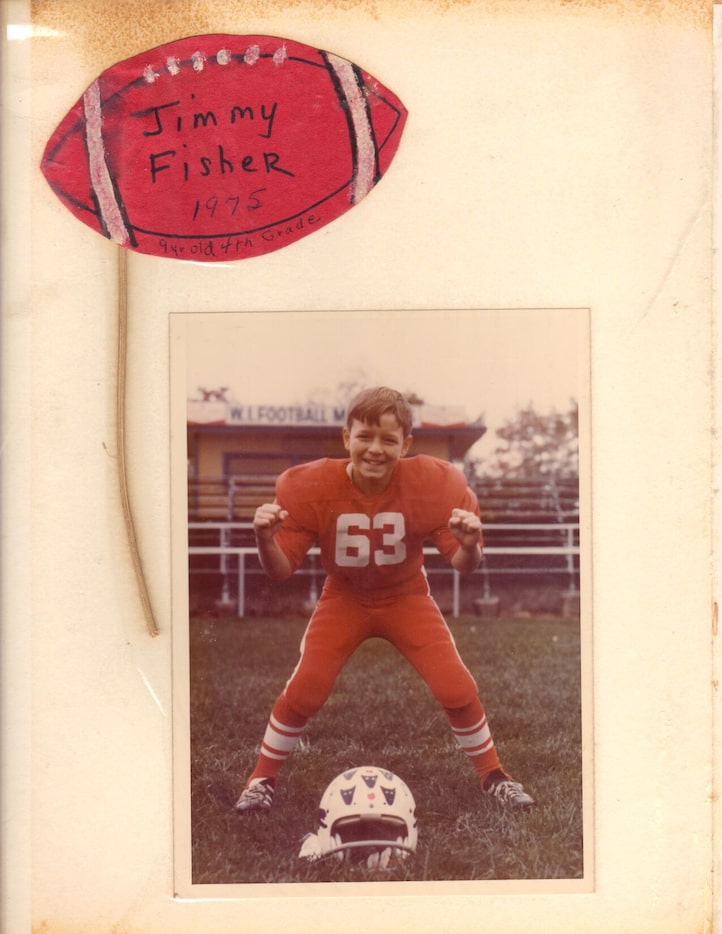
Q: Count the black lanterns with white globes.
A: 0